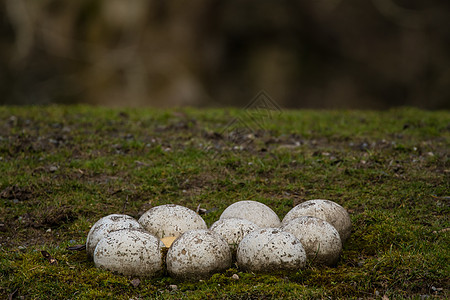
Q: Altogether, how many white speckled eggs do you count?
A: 9